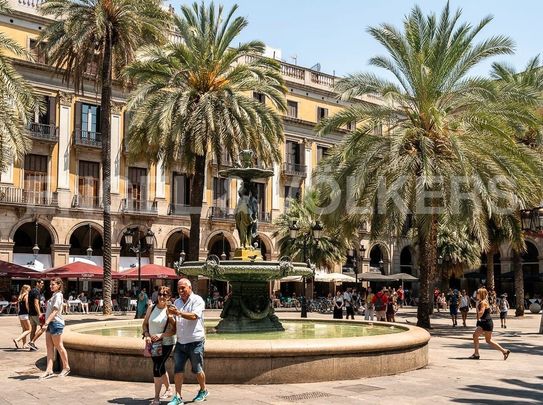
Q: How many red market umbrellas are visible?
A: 3